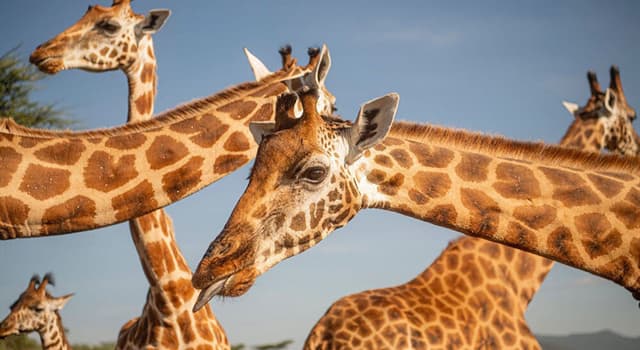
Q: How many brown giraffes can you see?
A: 5